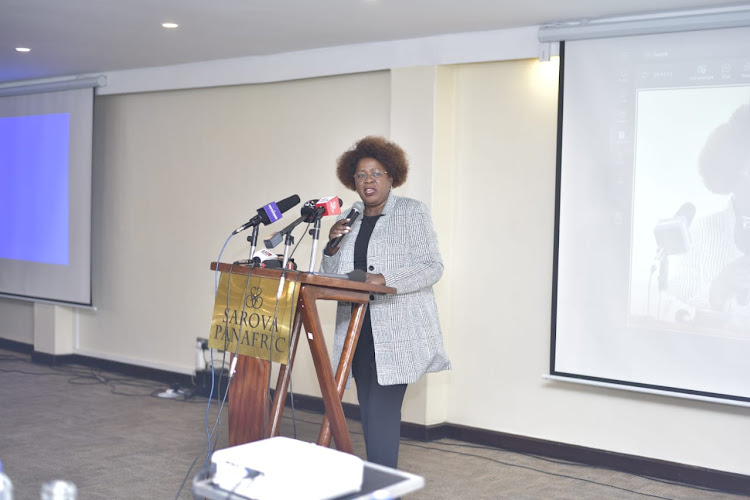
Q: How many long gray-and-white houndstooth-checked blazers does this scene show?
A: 1